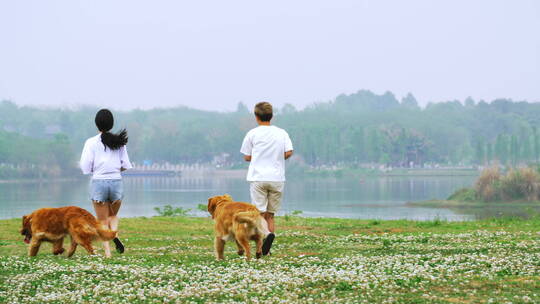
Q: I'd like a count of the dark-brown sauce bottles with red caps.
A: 0